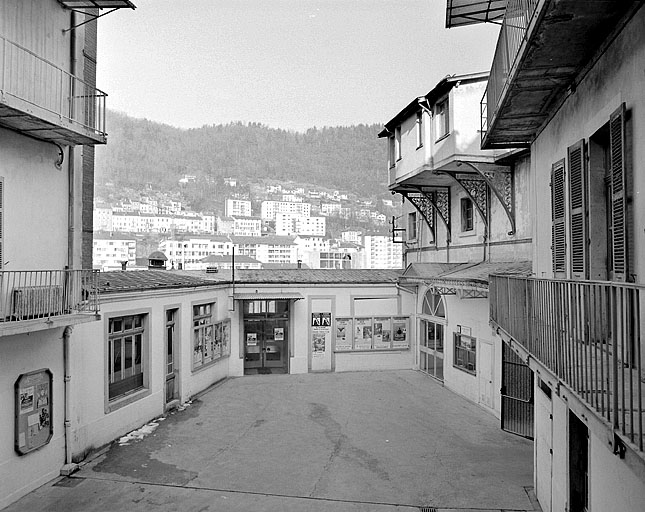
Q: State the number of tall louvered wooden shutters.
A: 3